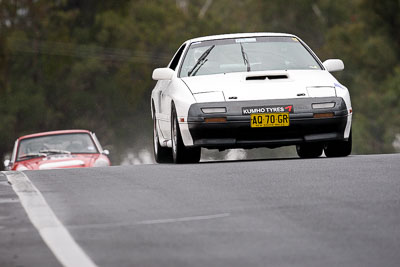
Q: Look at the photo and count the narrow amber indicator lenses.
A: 2